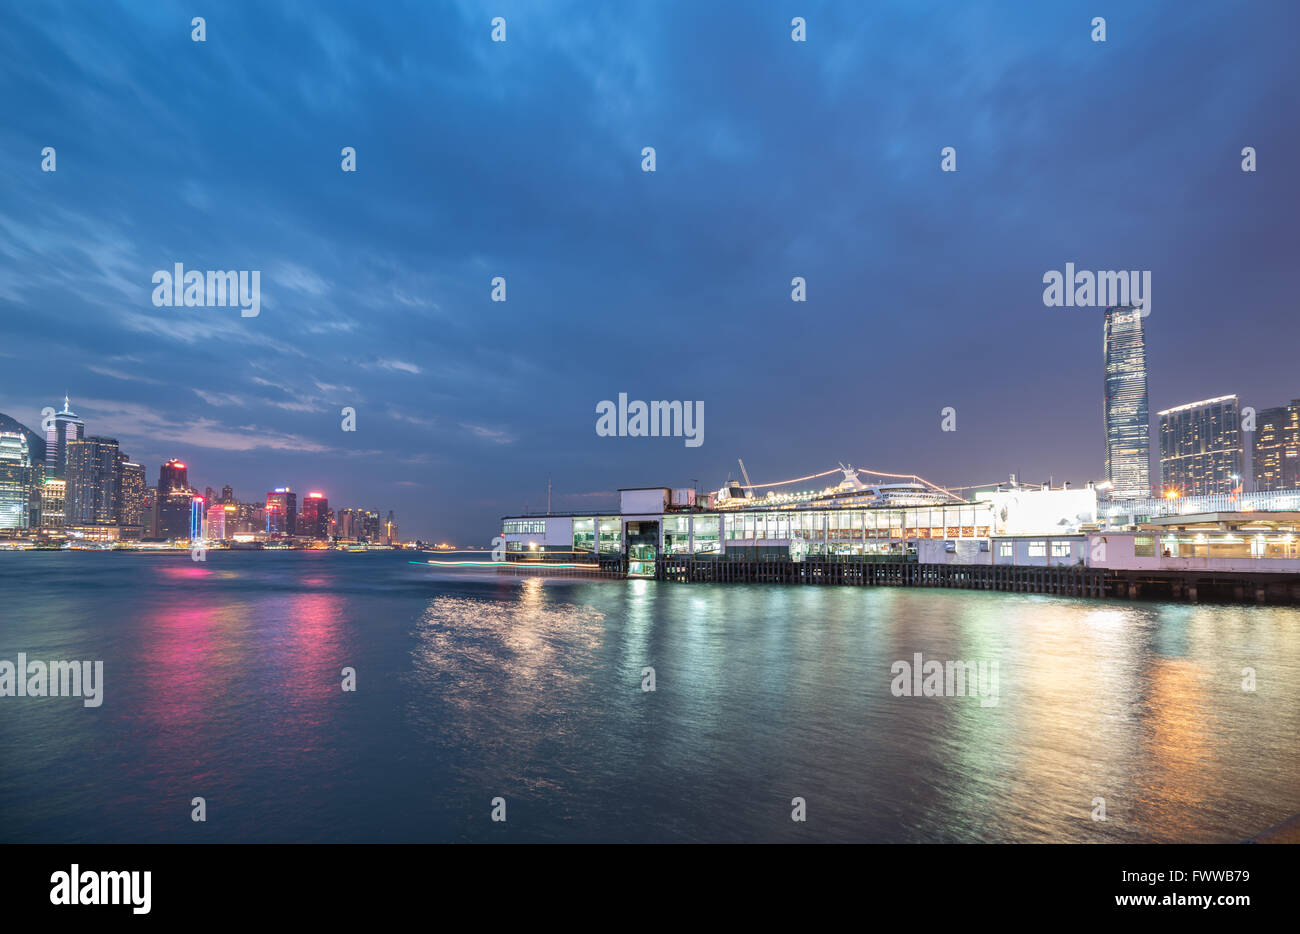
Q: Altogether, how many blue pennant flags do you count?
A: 0